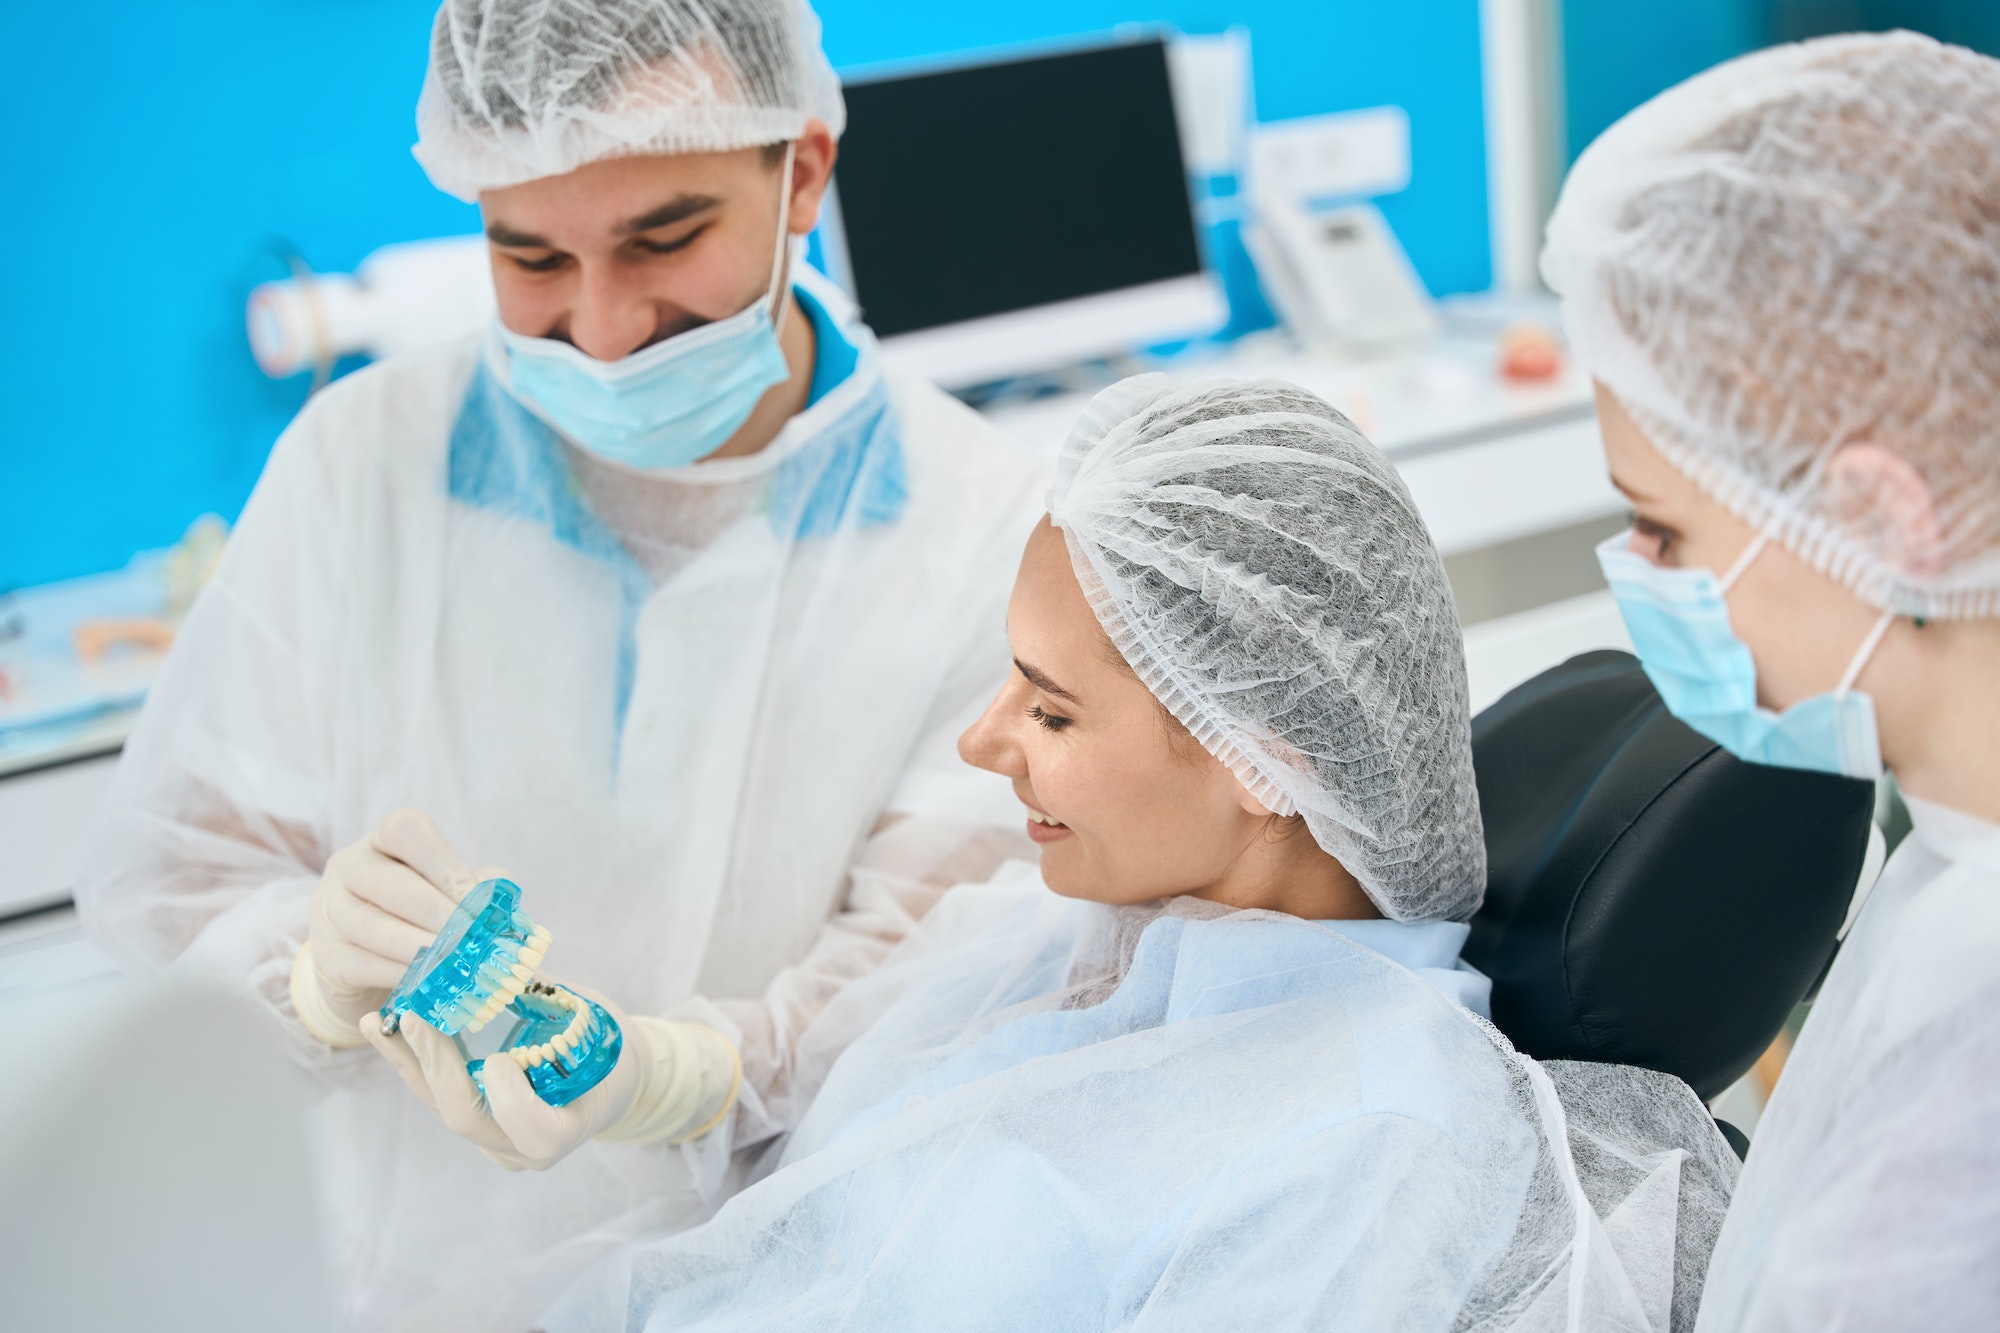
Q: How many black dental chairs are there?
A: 1